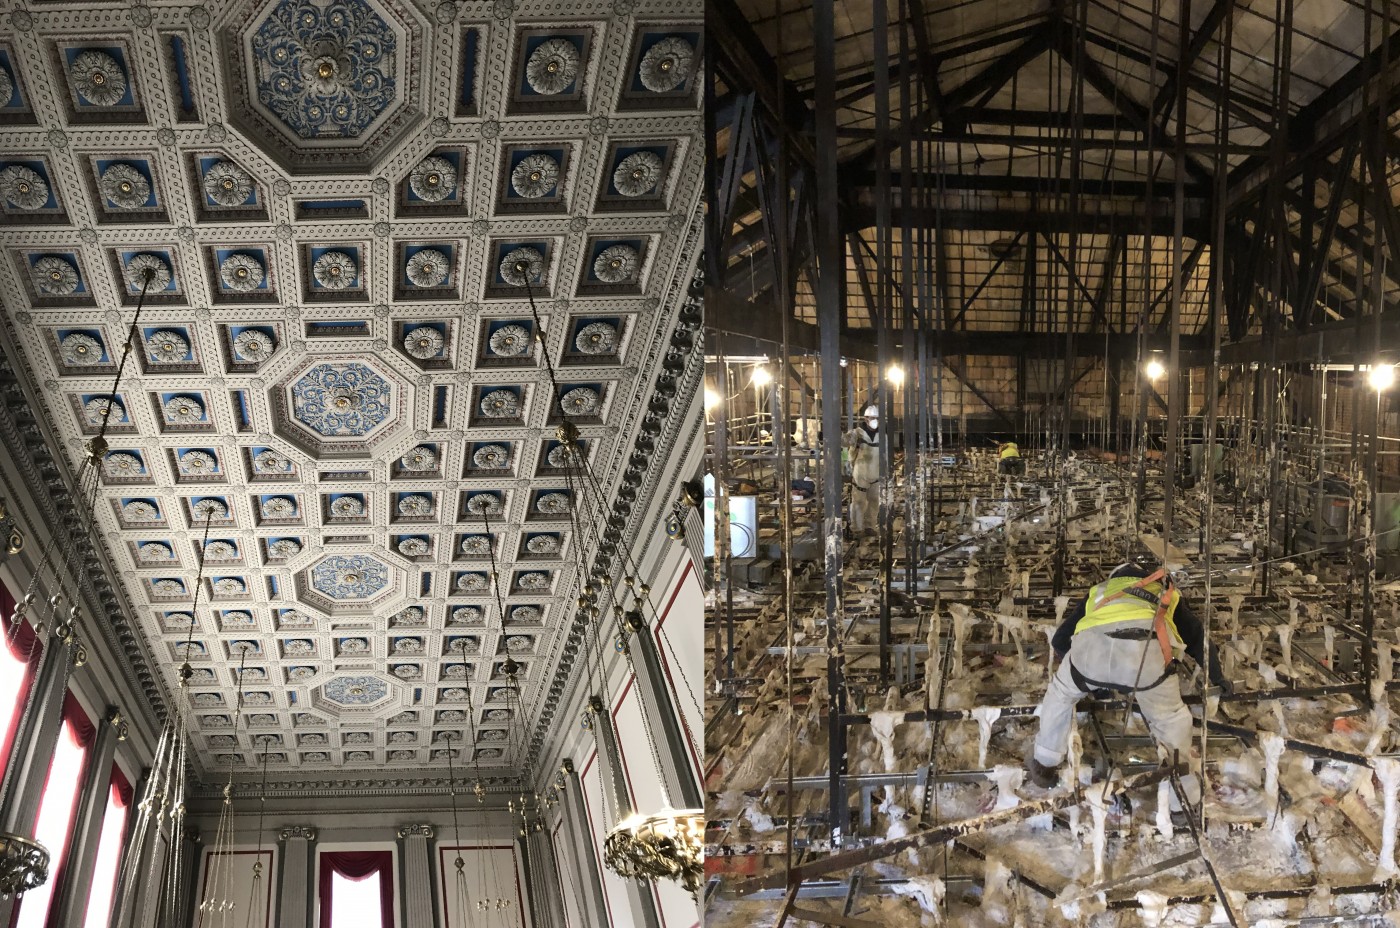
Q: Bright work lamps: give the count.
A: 5